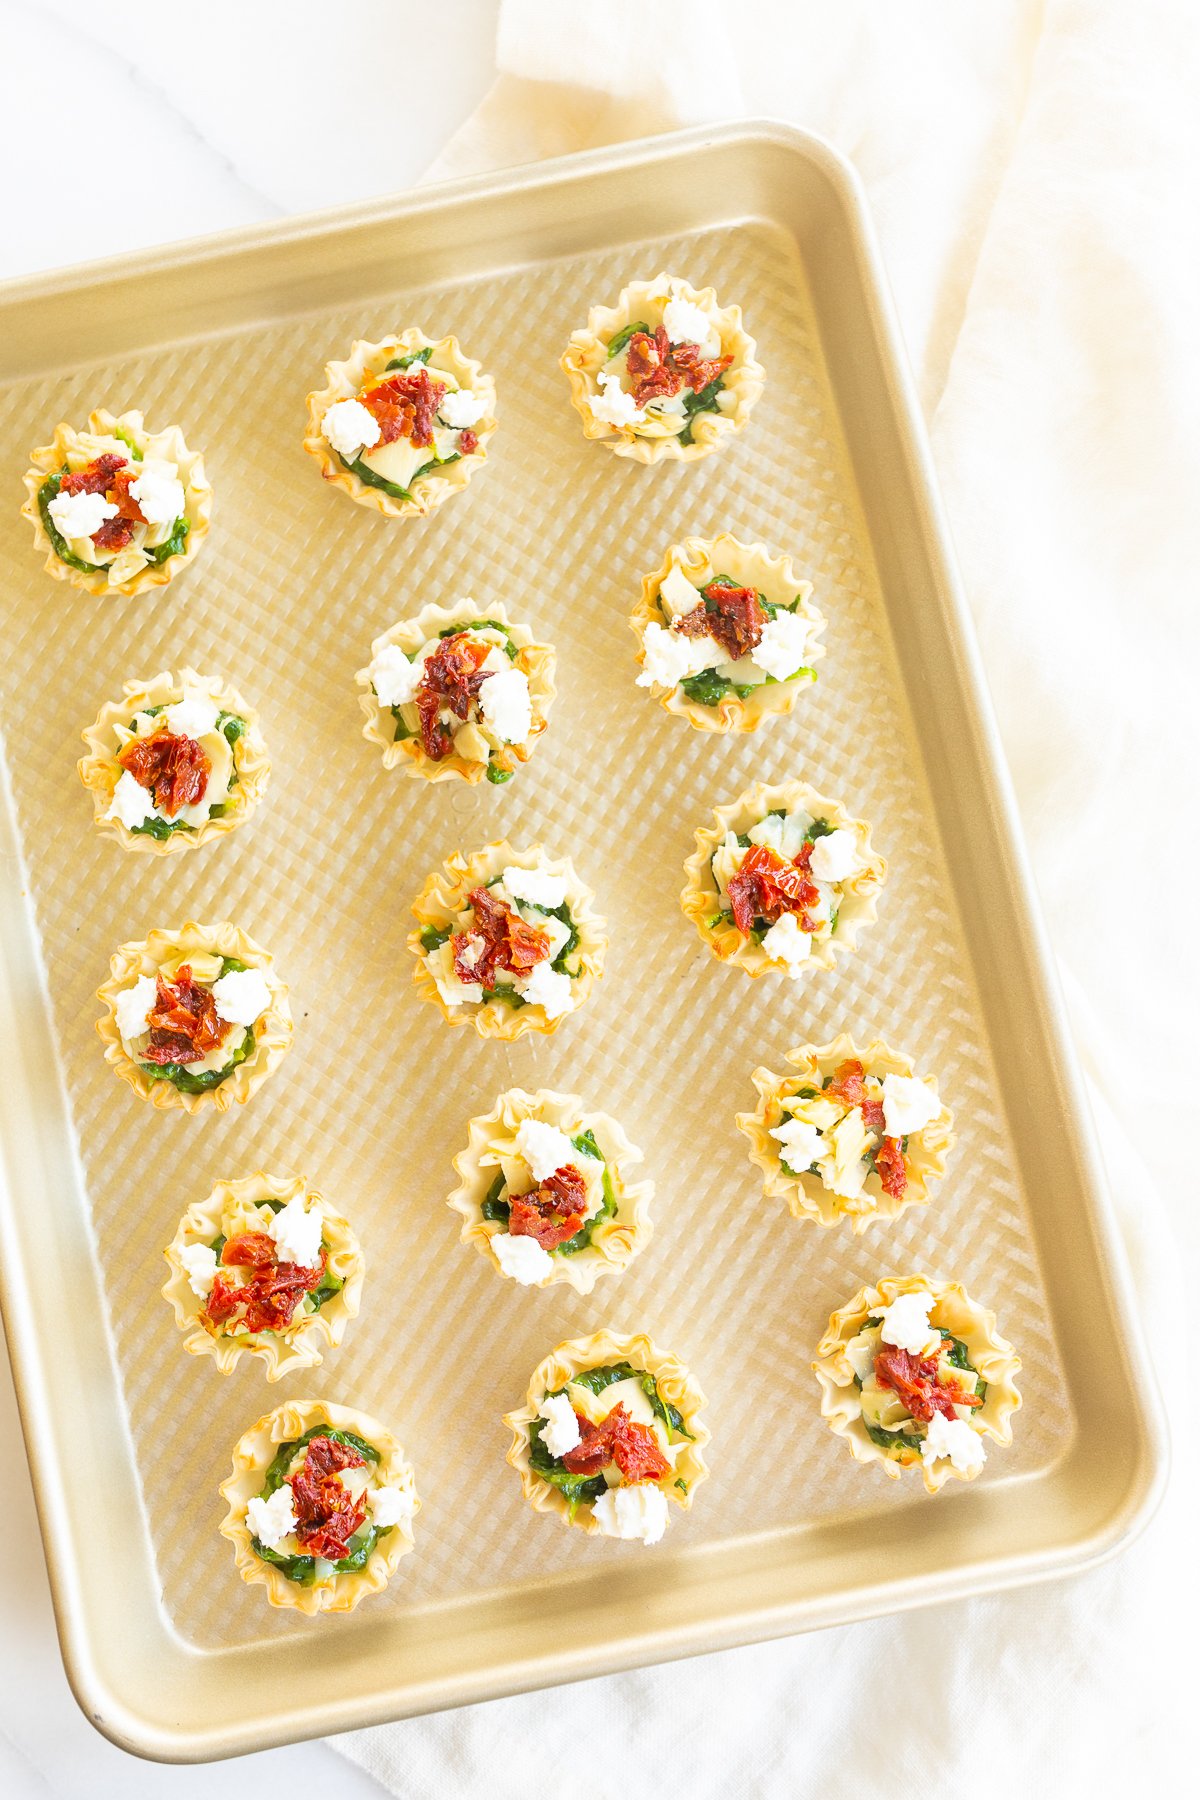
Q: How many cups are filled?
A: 15